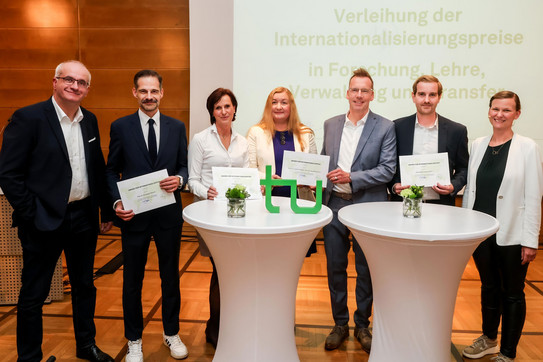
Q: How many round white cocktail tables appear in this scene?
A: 2